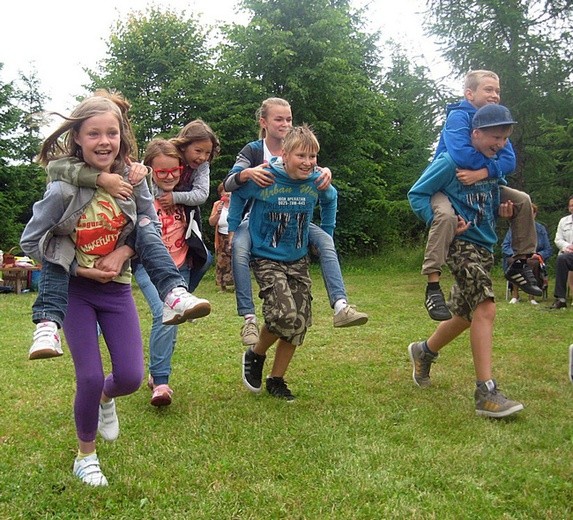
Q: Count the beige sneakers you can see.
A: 2